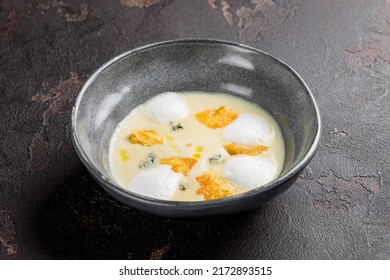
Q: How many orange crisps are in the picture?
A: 5